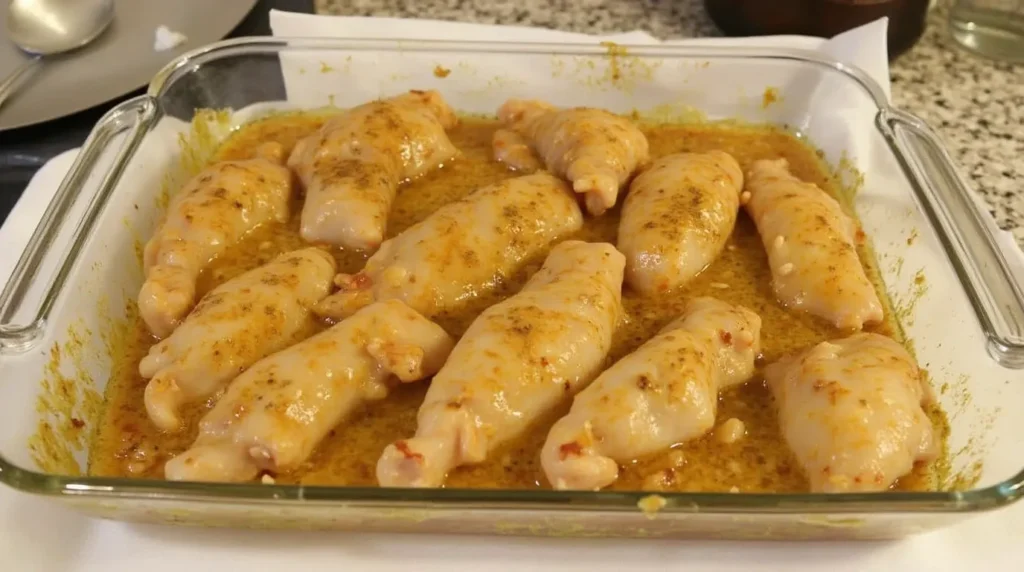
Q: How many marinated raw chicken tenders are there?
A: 11